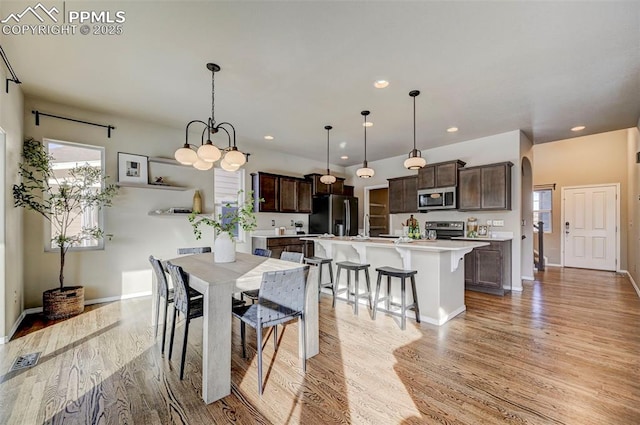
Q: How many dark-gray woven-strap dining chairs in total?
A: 6